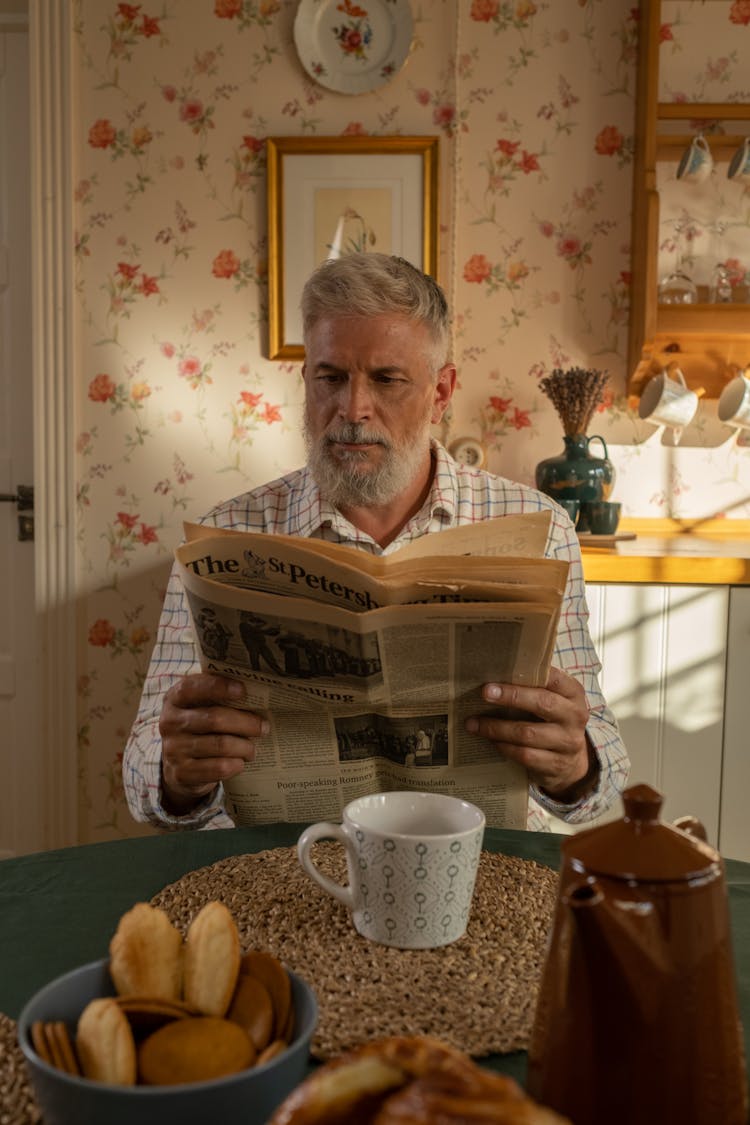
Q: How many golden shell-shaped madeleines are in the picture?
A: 3